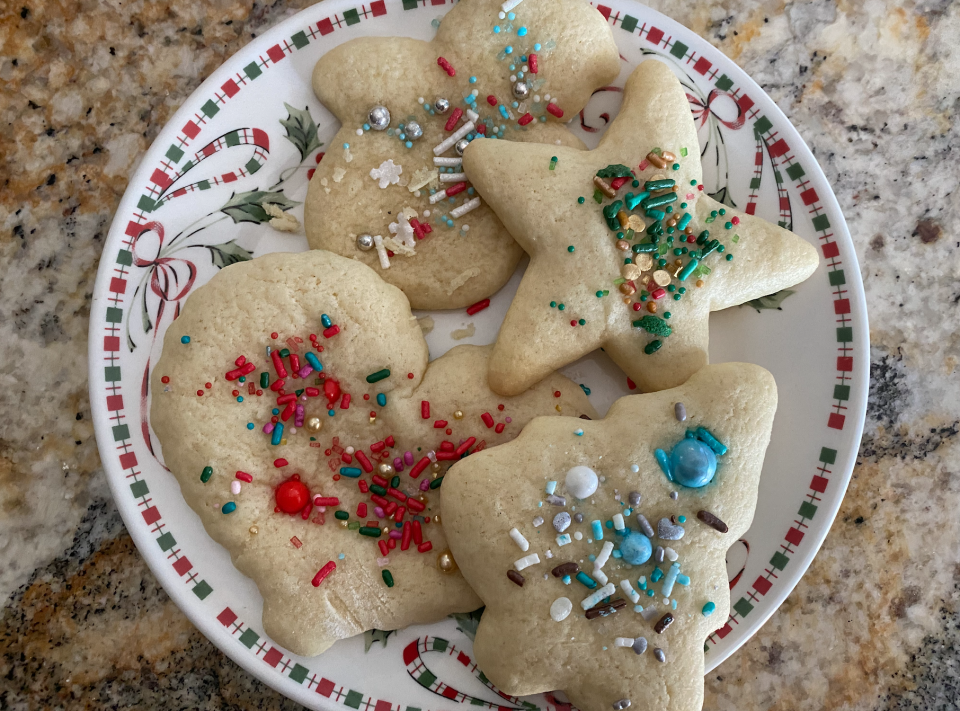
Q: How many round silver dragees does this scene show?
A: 6